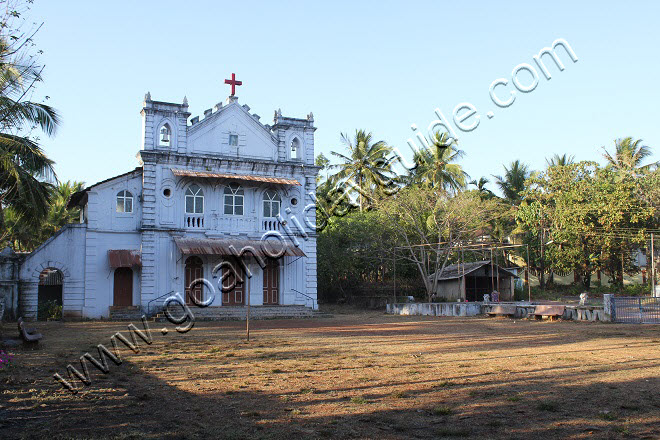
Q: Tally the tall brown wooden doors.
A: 4